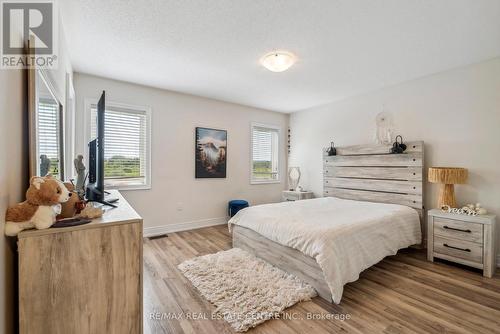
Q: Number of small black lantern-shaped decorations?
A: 2